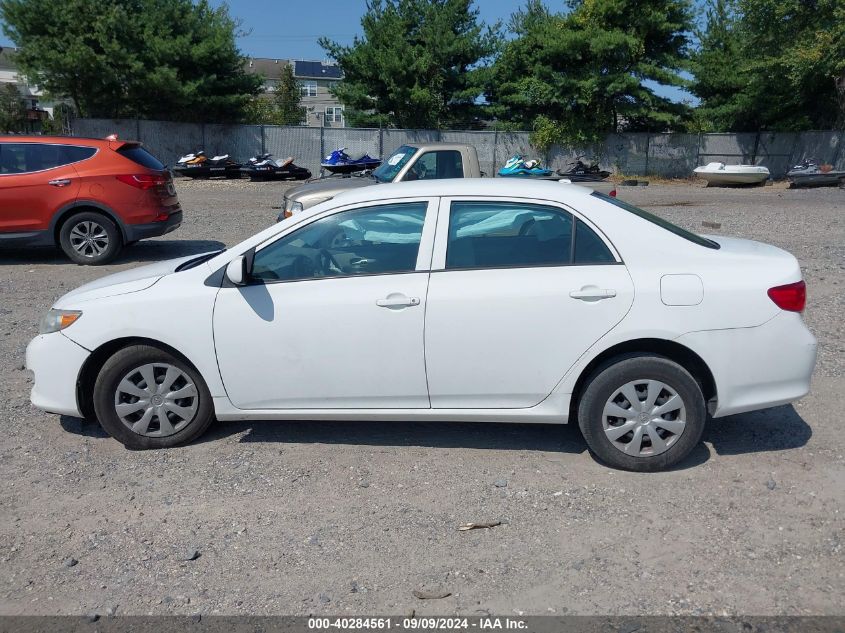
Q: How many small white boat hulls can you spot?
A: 1